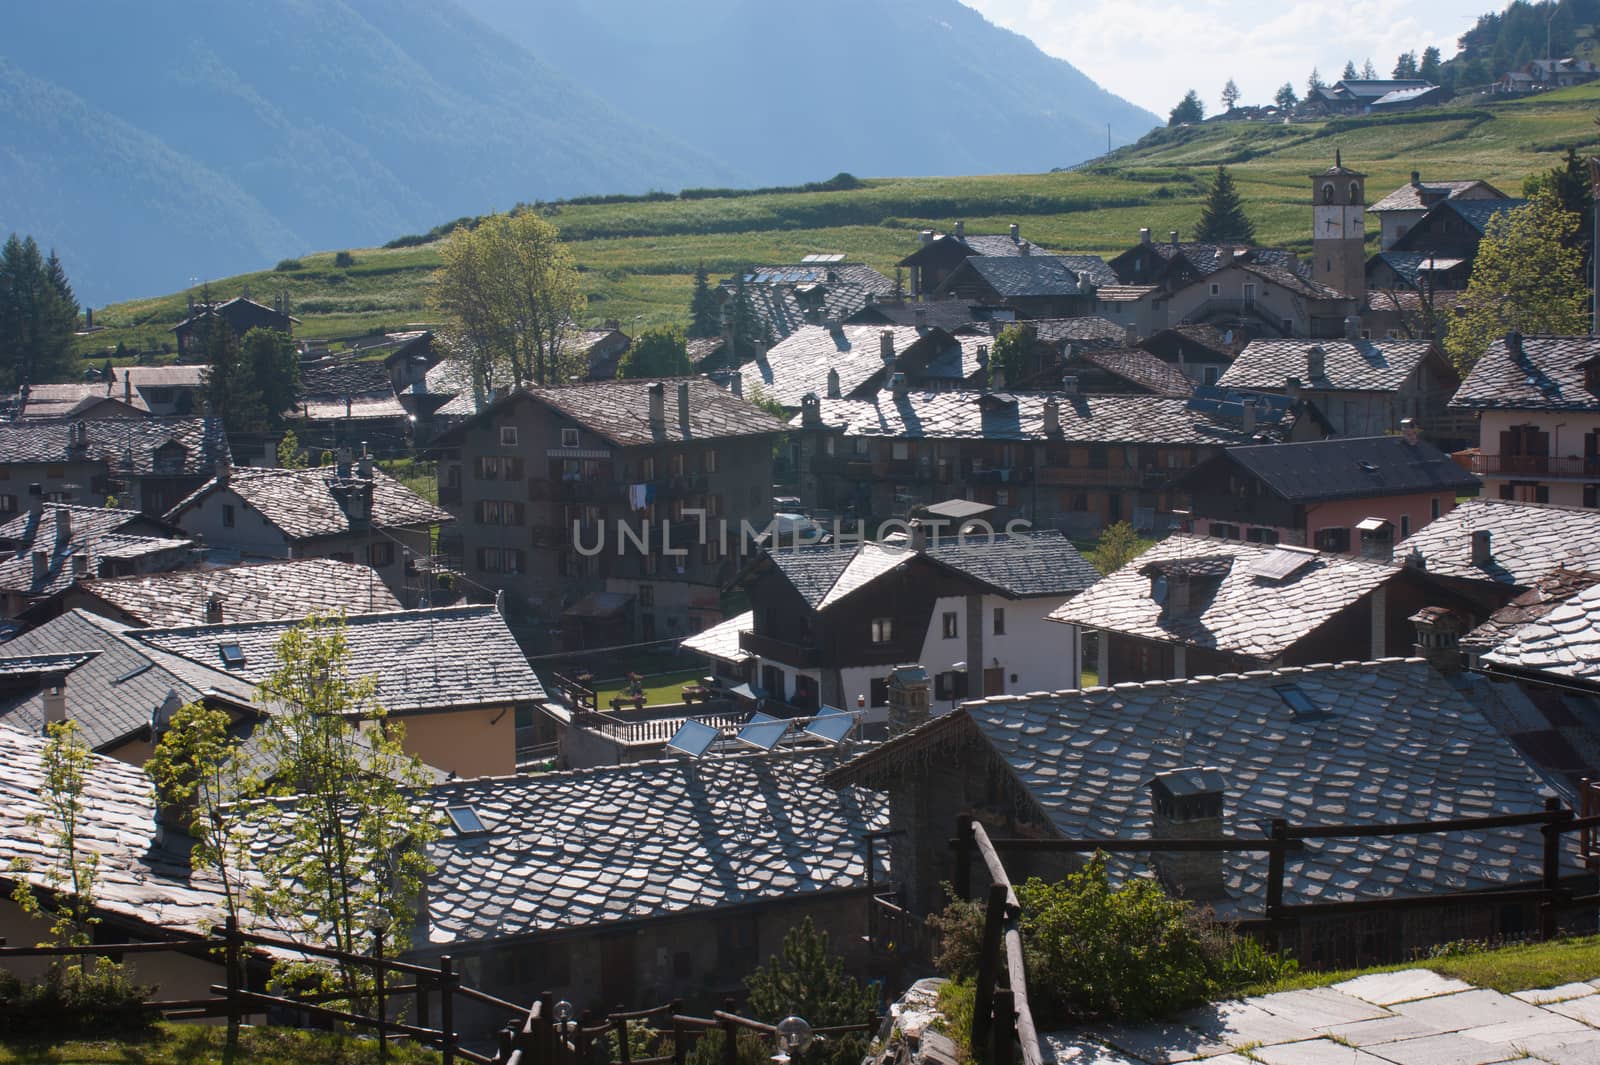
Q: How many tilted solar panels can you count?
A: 3